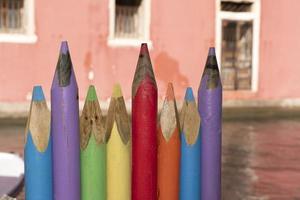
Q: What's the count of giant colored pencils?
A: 8